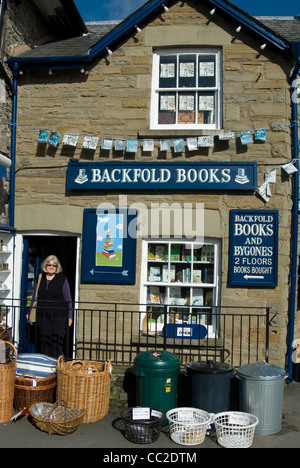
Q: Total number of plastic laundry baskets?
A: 3